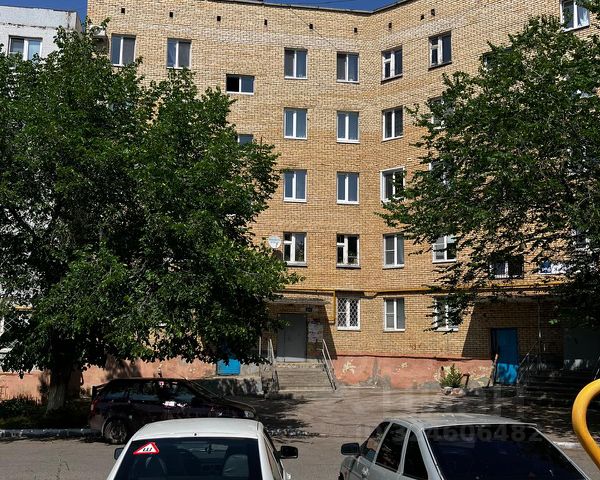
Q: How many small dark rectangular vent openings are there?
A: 9